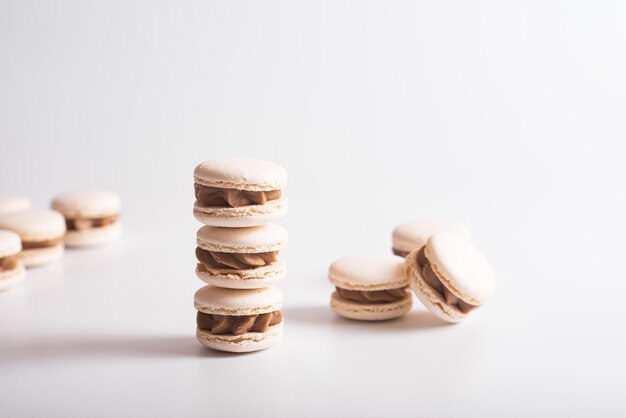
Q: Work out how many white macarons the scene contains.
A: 10